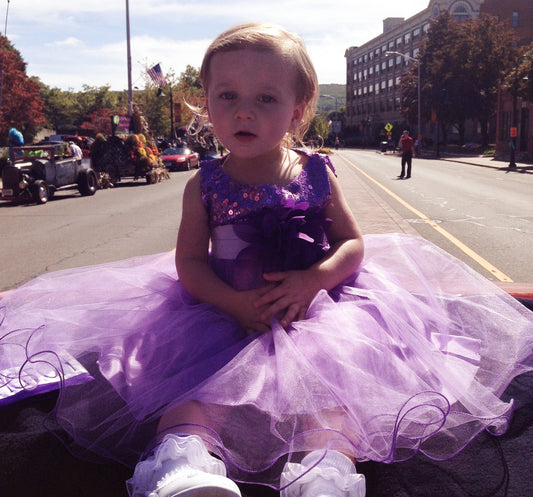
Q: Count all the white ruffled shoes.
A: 2